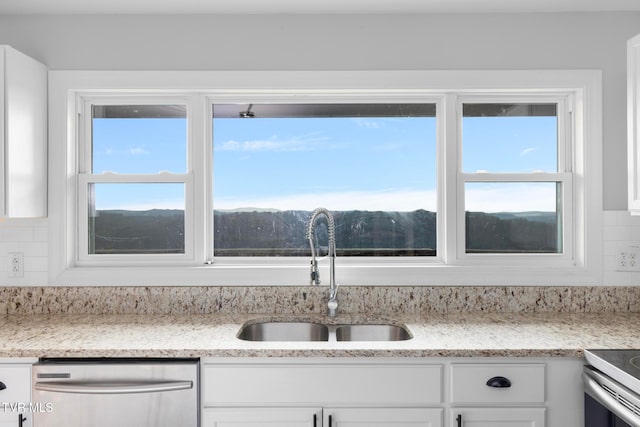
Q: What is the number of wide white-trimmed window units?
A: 1